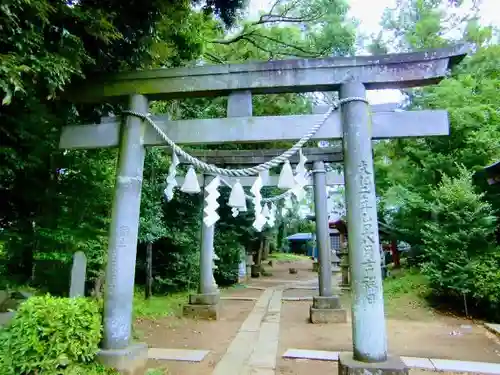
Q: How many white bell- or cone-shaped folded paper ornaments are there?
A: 3